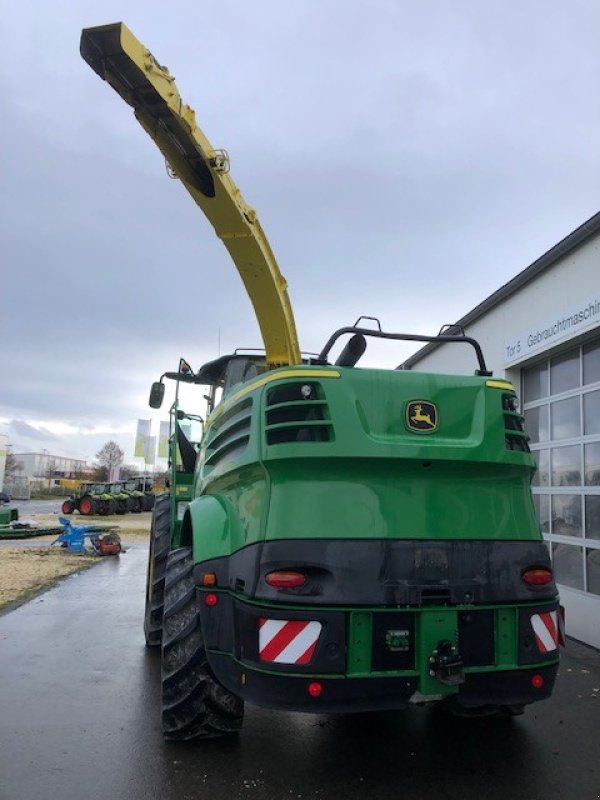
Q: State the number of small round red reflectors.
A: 3